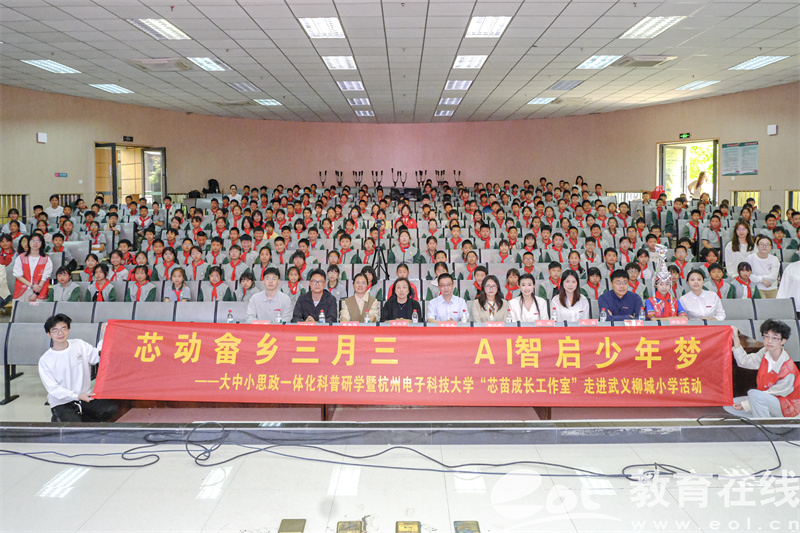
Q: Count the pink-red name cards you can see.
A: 10